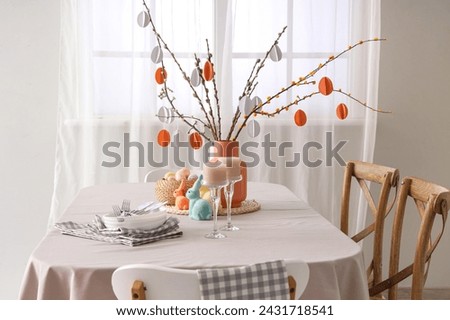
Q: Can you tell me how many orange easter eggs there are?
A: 7